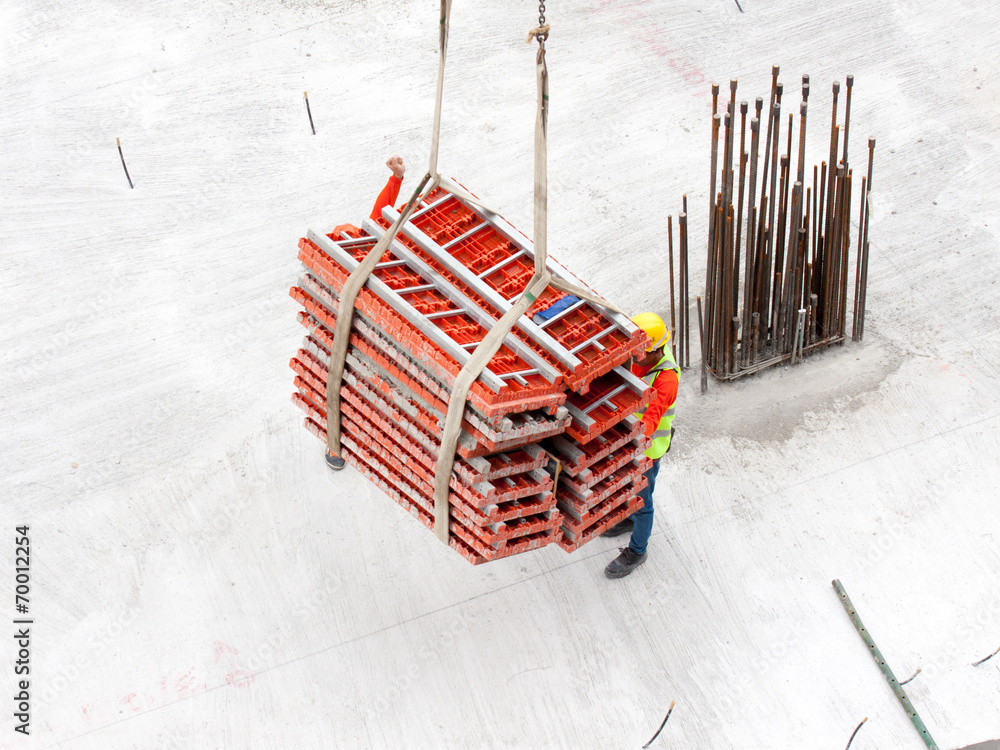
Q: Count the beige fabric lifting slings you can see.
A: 2